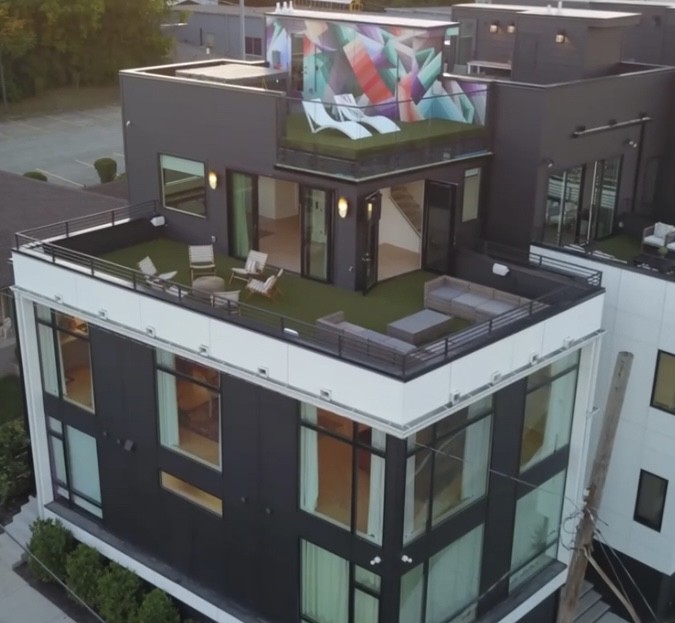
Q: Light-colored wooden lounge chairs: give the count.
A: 5